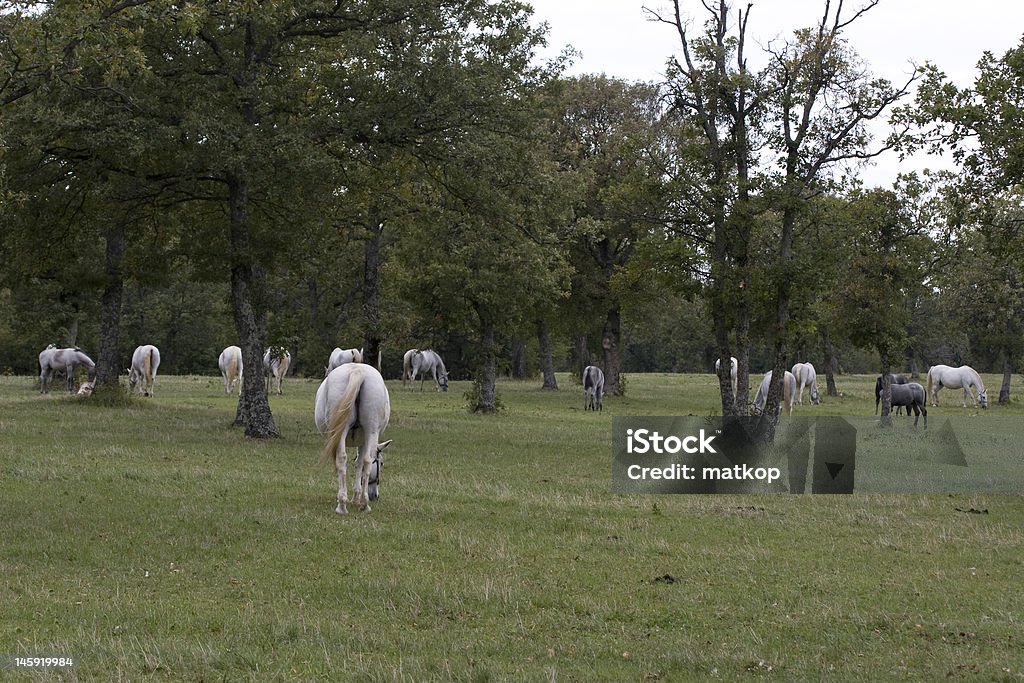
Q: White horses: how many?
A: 11